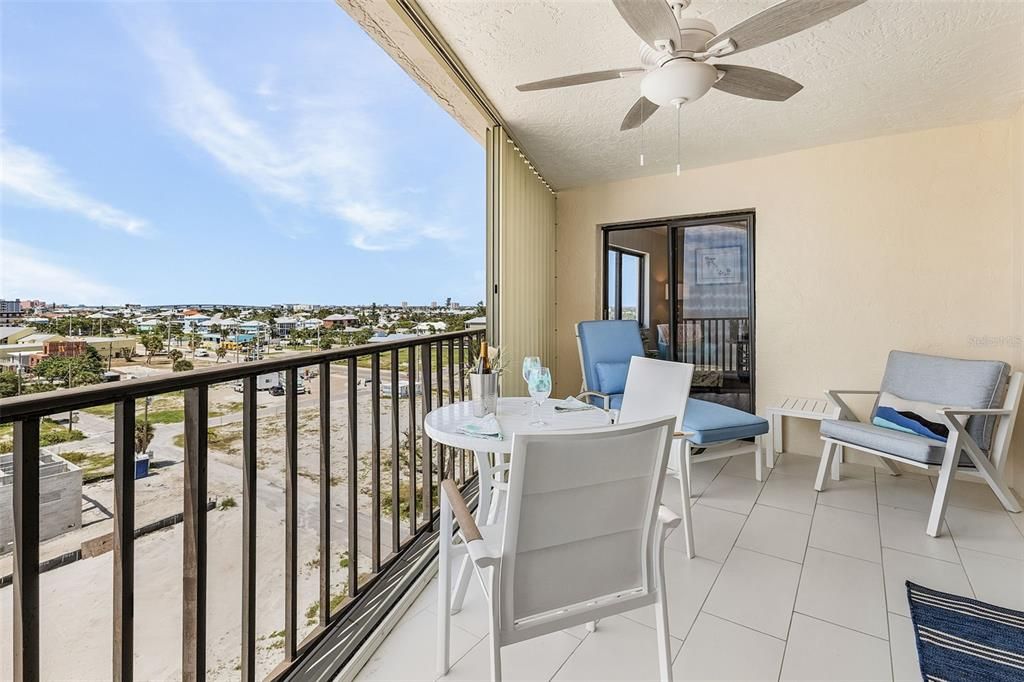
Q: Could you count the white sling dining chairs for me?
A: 2